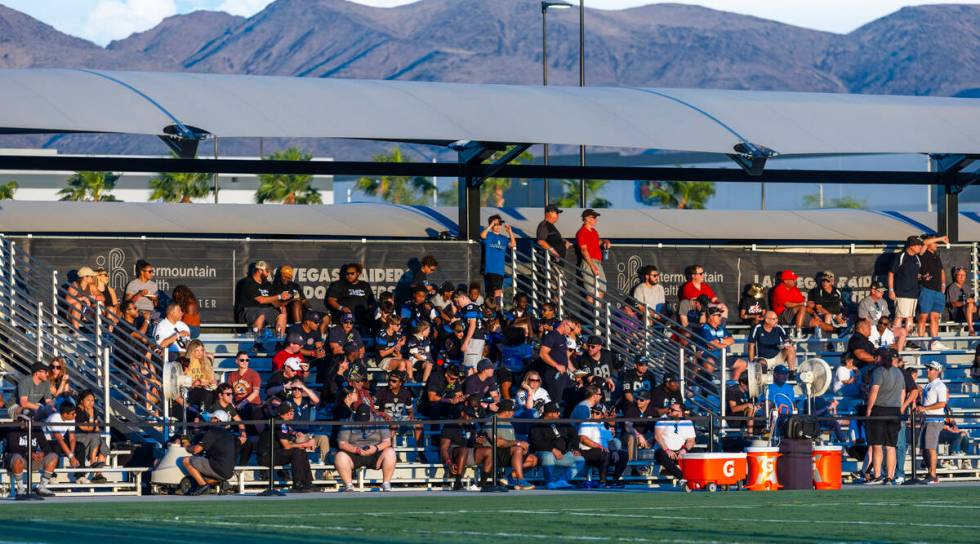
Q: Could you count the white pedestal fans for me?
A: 3